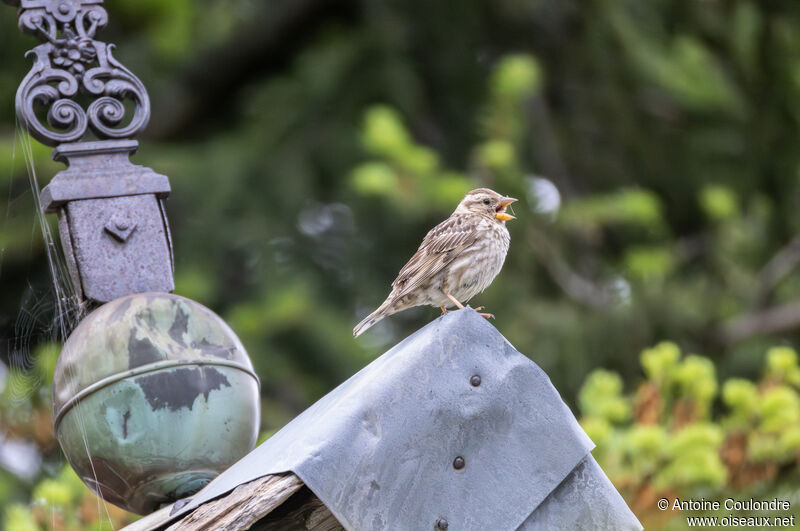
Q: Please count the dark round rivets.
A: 3